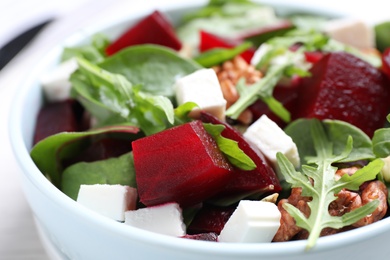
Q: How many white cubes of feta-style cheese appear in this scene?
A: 7